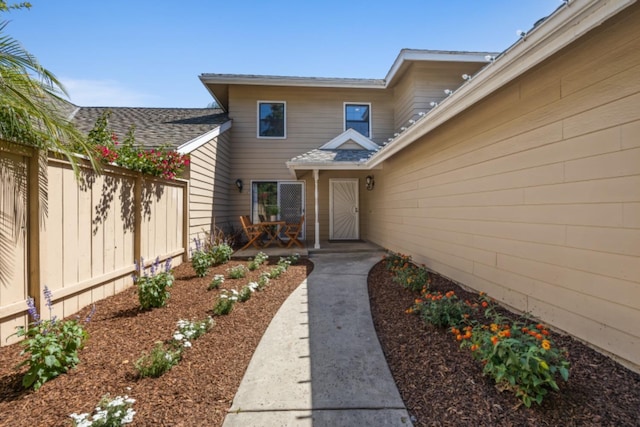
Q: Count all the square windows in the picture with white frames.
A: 2